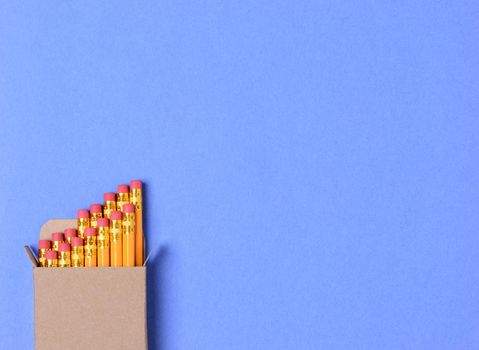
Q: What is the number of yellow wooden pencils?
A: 15